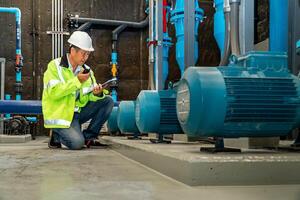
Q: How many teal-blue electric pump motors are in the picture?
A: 4